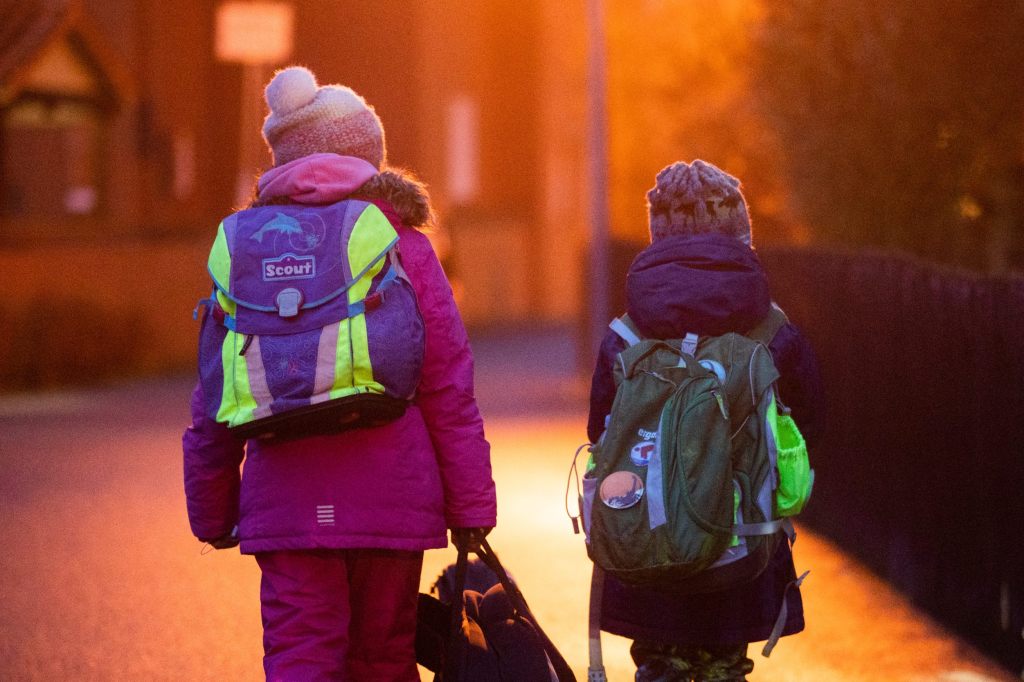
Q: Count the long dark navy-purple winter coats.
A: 1